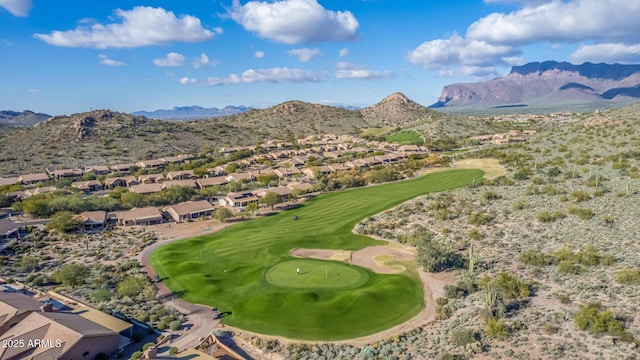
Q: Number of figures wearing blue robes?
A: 0